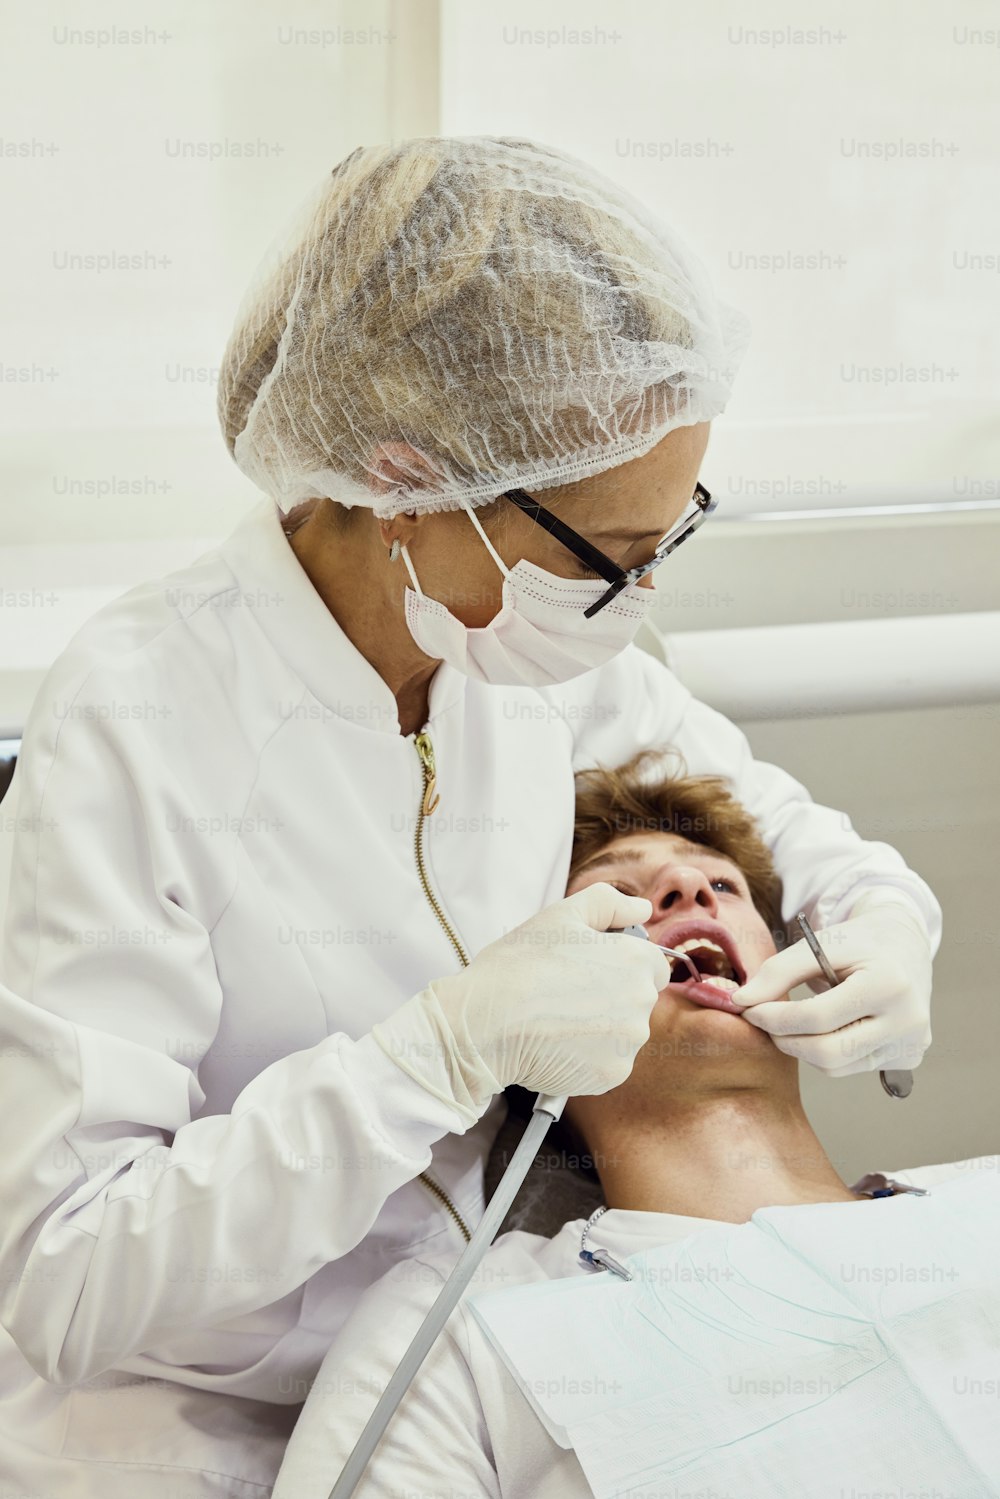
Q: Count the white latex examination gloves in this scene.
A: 2